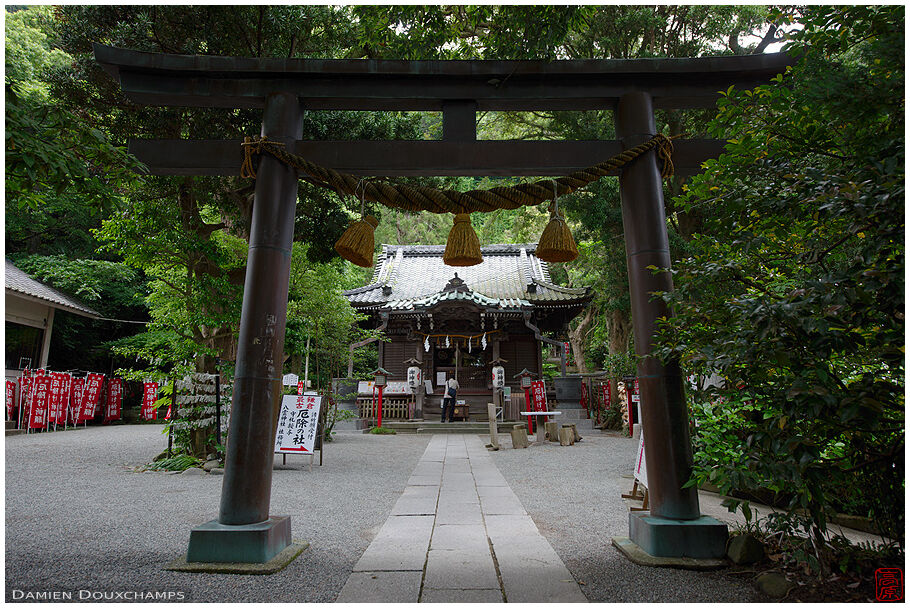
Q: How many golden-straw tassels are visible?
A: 3